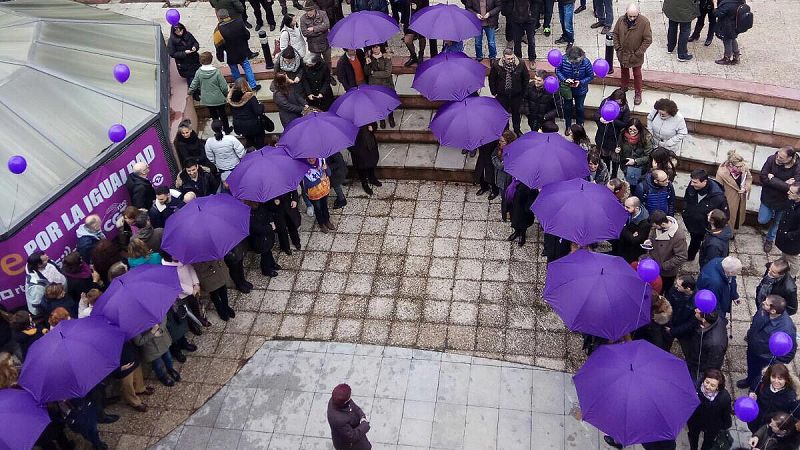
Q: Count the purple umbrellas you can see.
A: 15